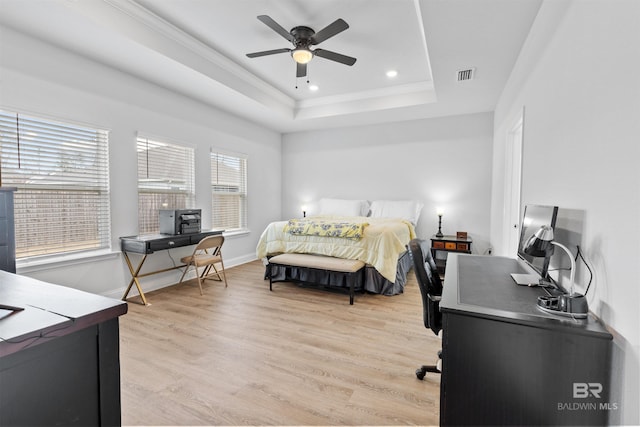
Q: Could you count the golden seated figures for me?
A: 0